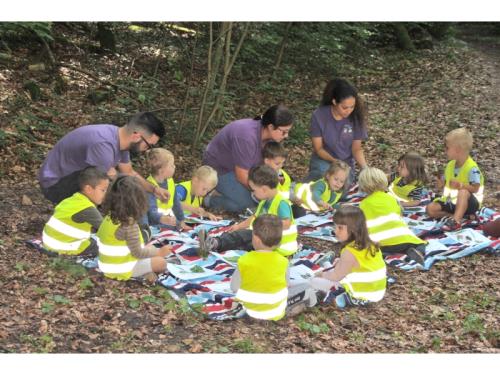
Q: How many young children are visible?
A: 12